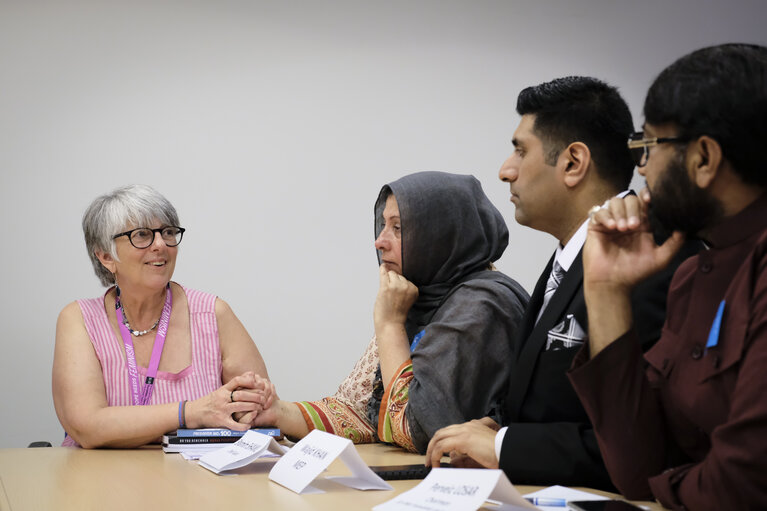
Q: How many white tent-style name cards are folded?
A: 3